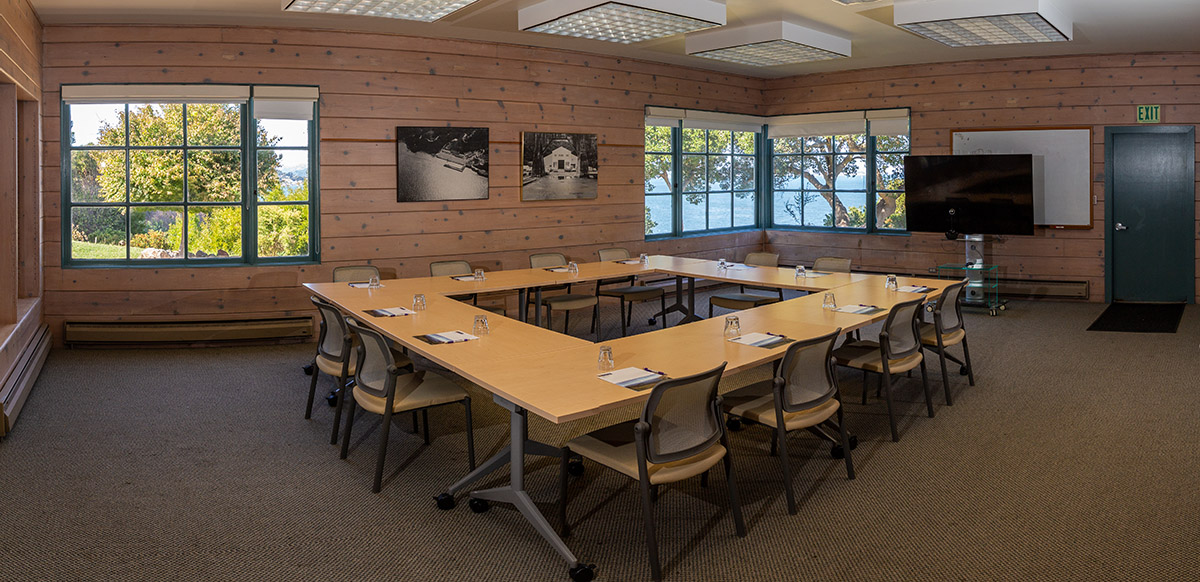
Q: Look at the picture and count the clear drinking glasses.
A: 12